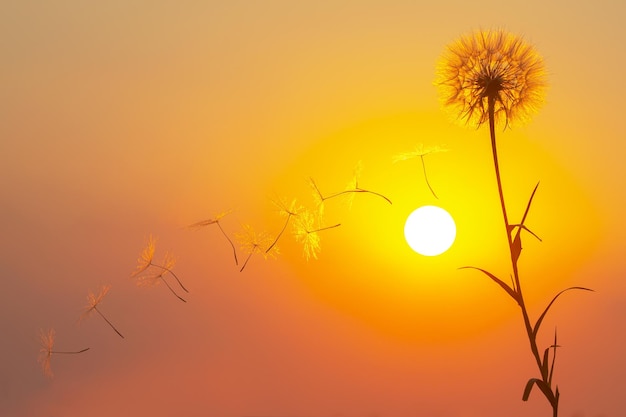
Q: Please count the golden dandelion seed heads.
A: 1